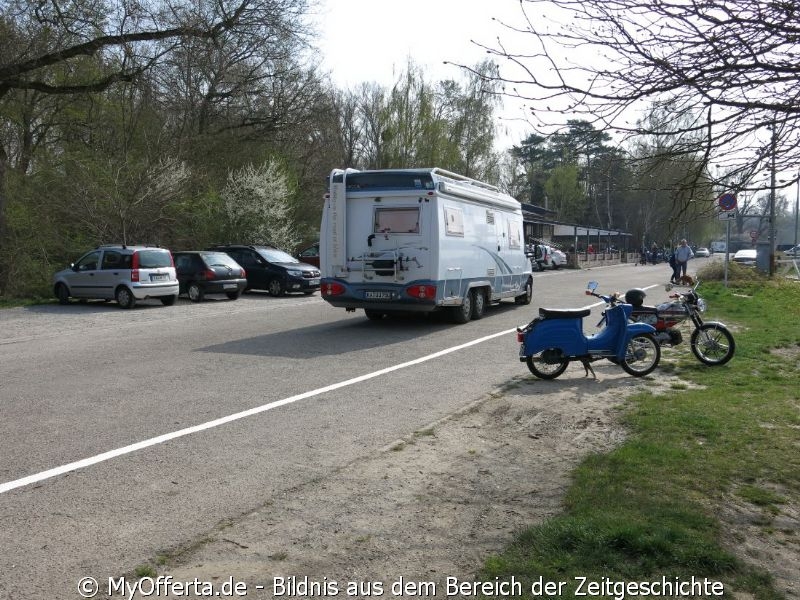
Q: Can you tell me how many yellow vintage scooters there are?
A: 0